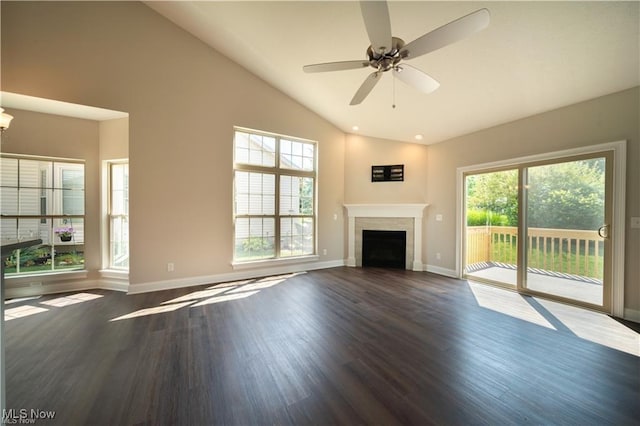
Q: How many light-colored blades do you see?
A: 5